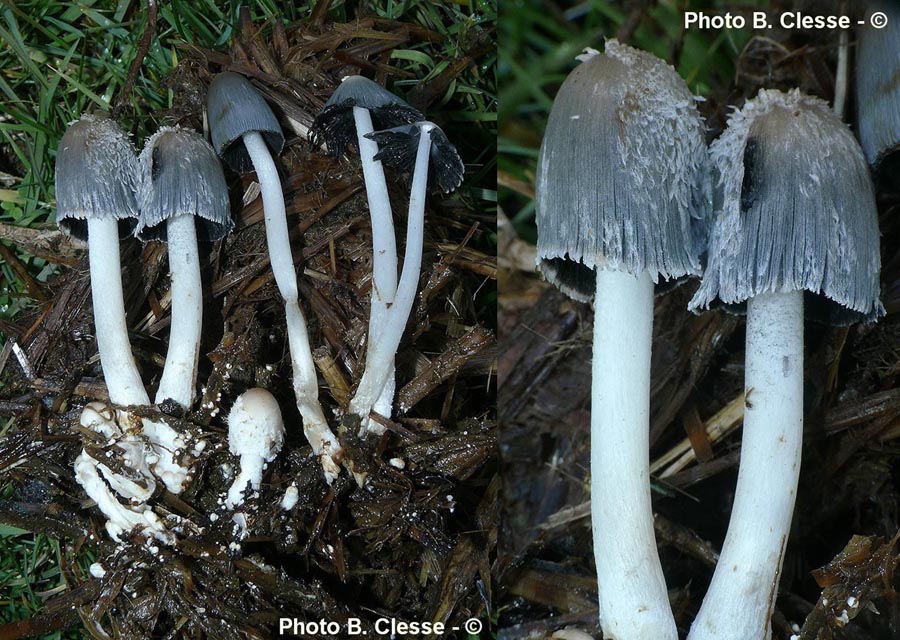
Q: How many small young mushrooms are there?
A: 1